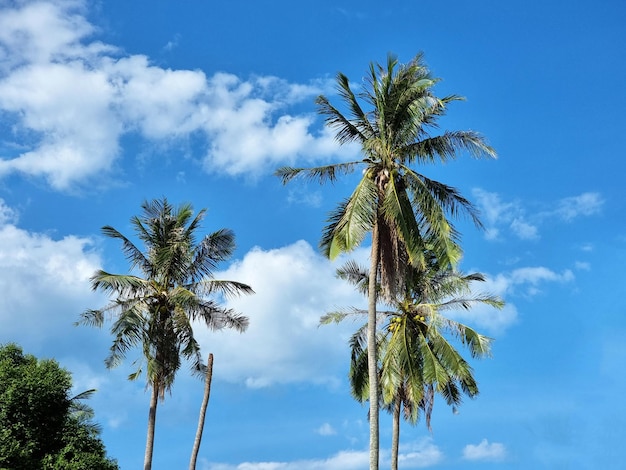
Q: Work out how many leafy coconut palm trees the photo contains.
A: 3